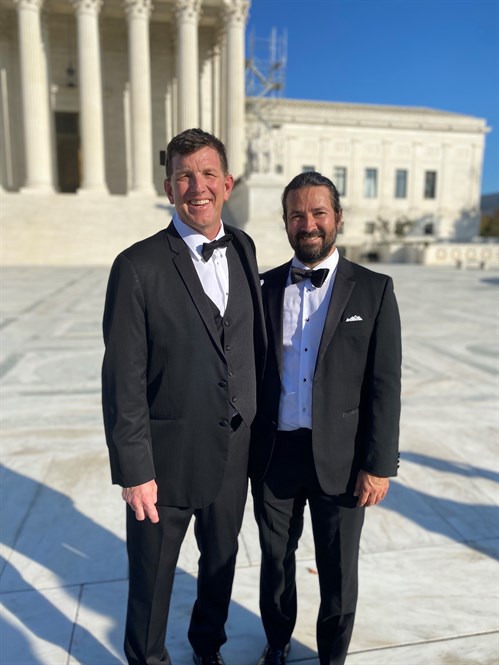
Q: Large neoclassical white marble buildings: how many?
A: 1